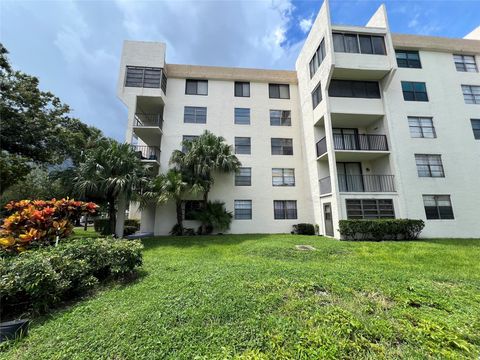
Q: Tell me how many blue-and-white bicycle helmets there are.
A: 0